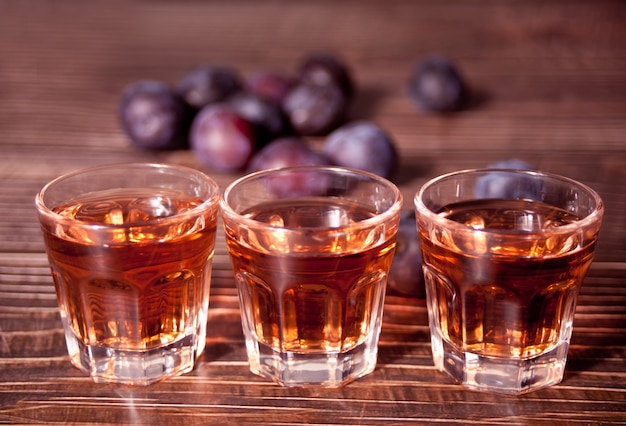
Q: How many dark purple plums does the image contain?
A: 12